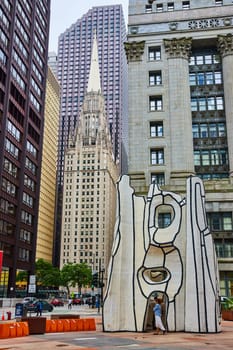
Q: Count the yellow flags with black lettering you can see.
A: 0